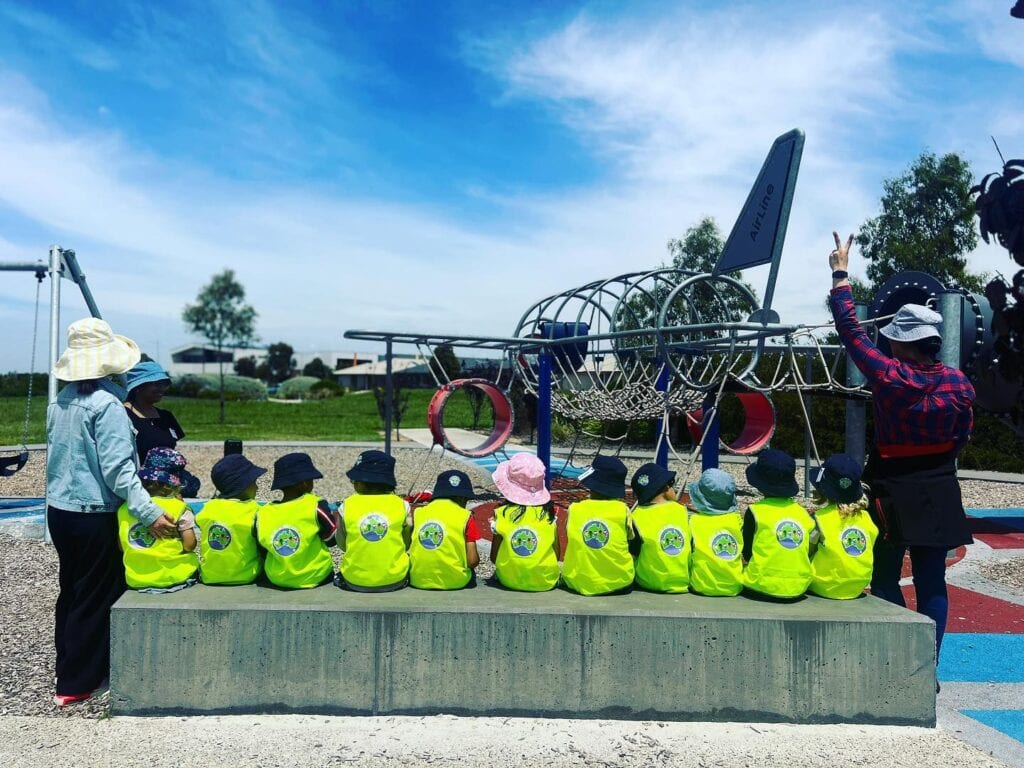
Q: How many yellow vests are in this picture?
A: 11